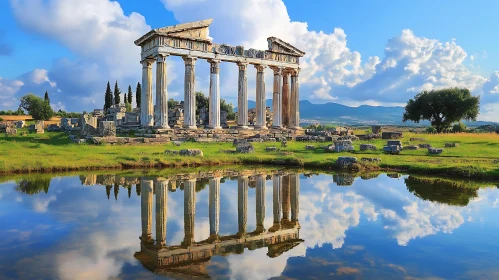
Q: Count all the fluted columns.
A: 9